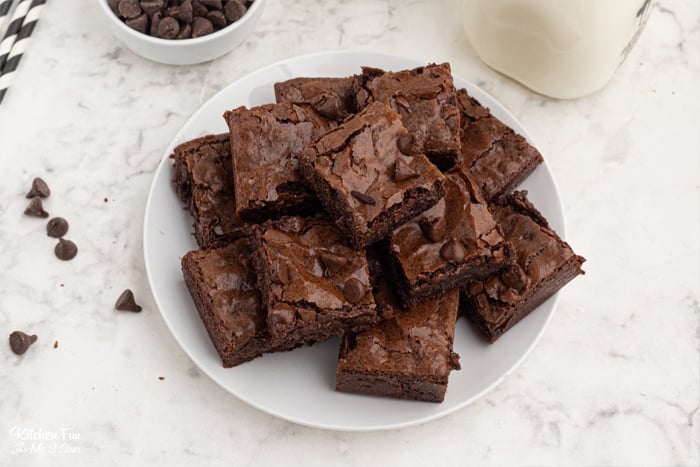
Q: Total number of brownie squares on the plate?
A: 11